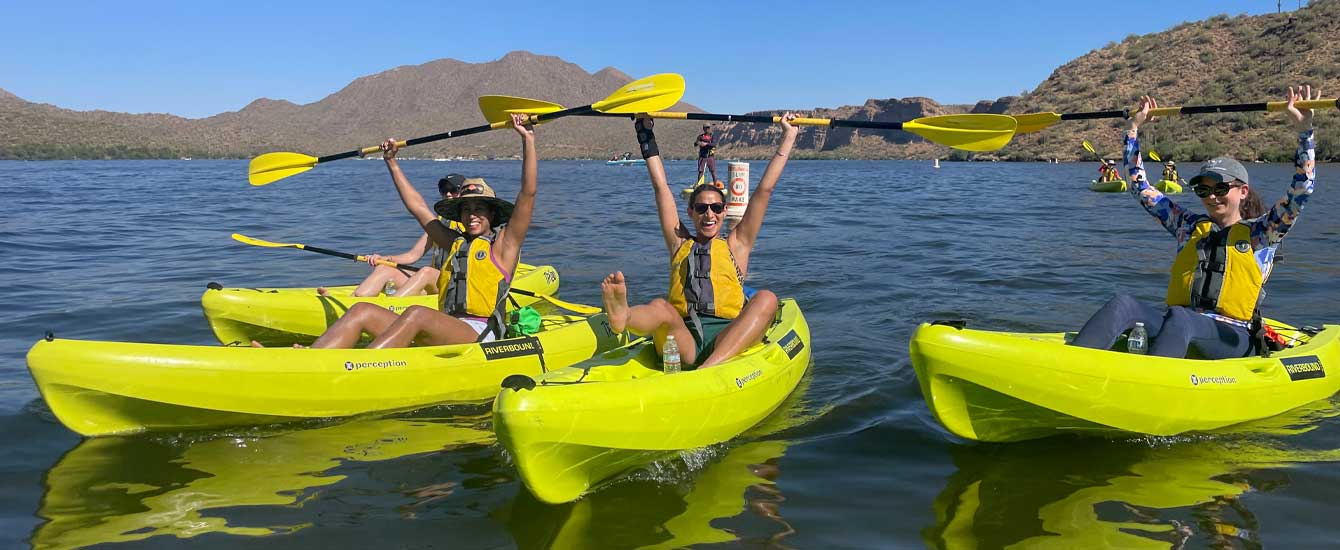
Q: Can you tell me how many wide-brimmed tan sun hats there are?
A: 1